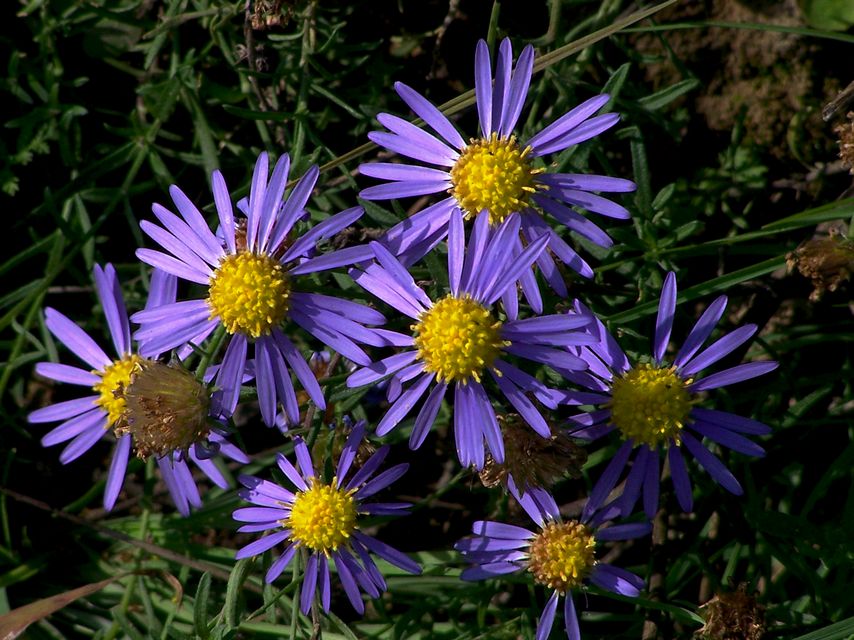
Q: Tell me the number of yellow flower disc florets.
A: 7